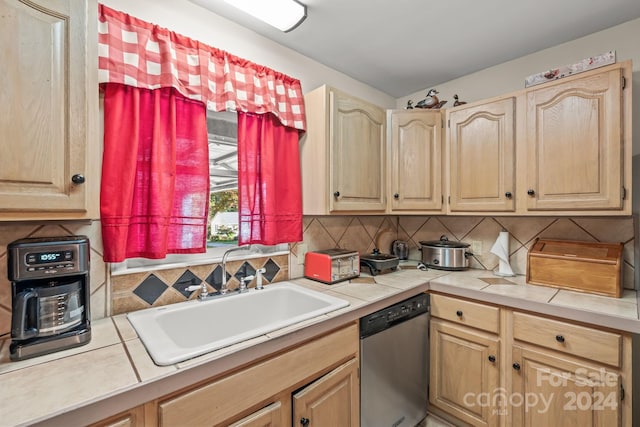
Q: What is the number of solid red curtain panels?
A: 2